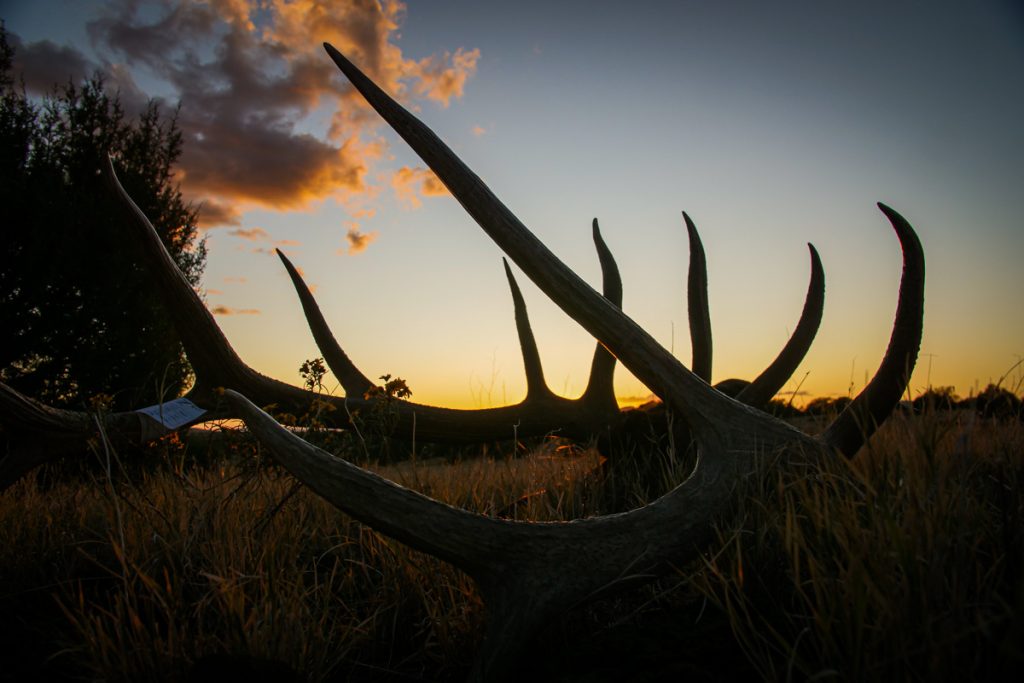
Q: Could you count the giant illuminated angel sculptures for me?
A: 0